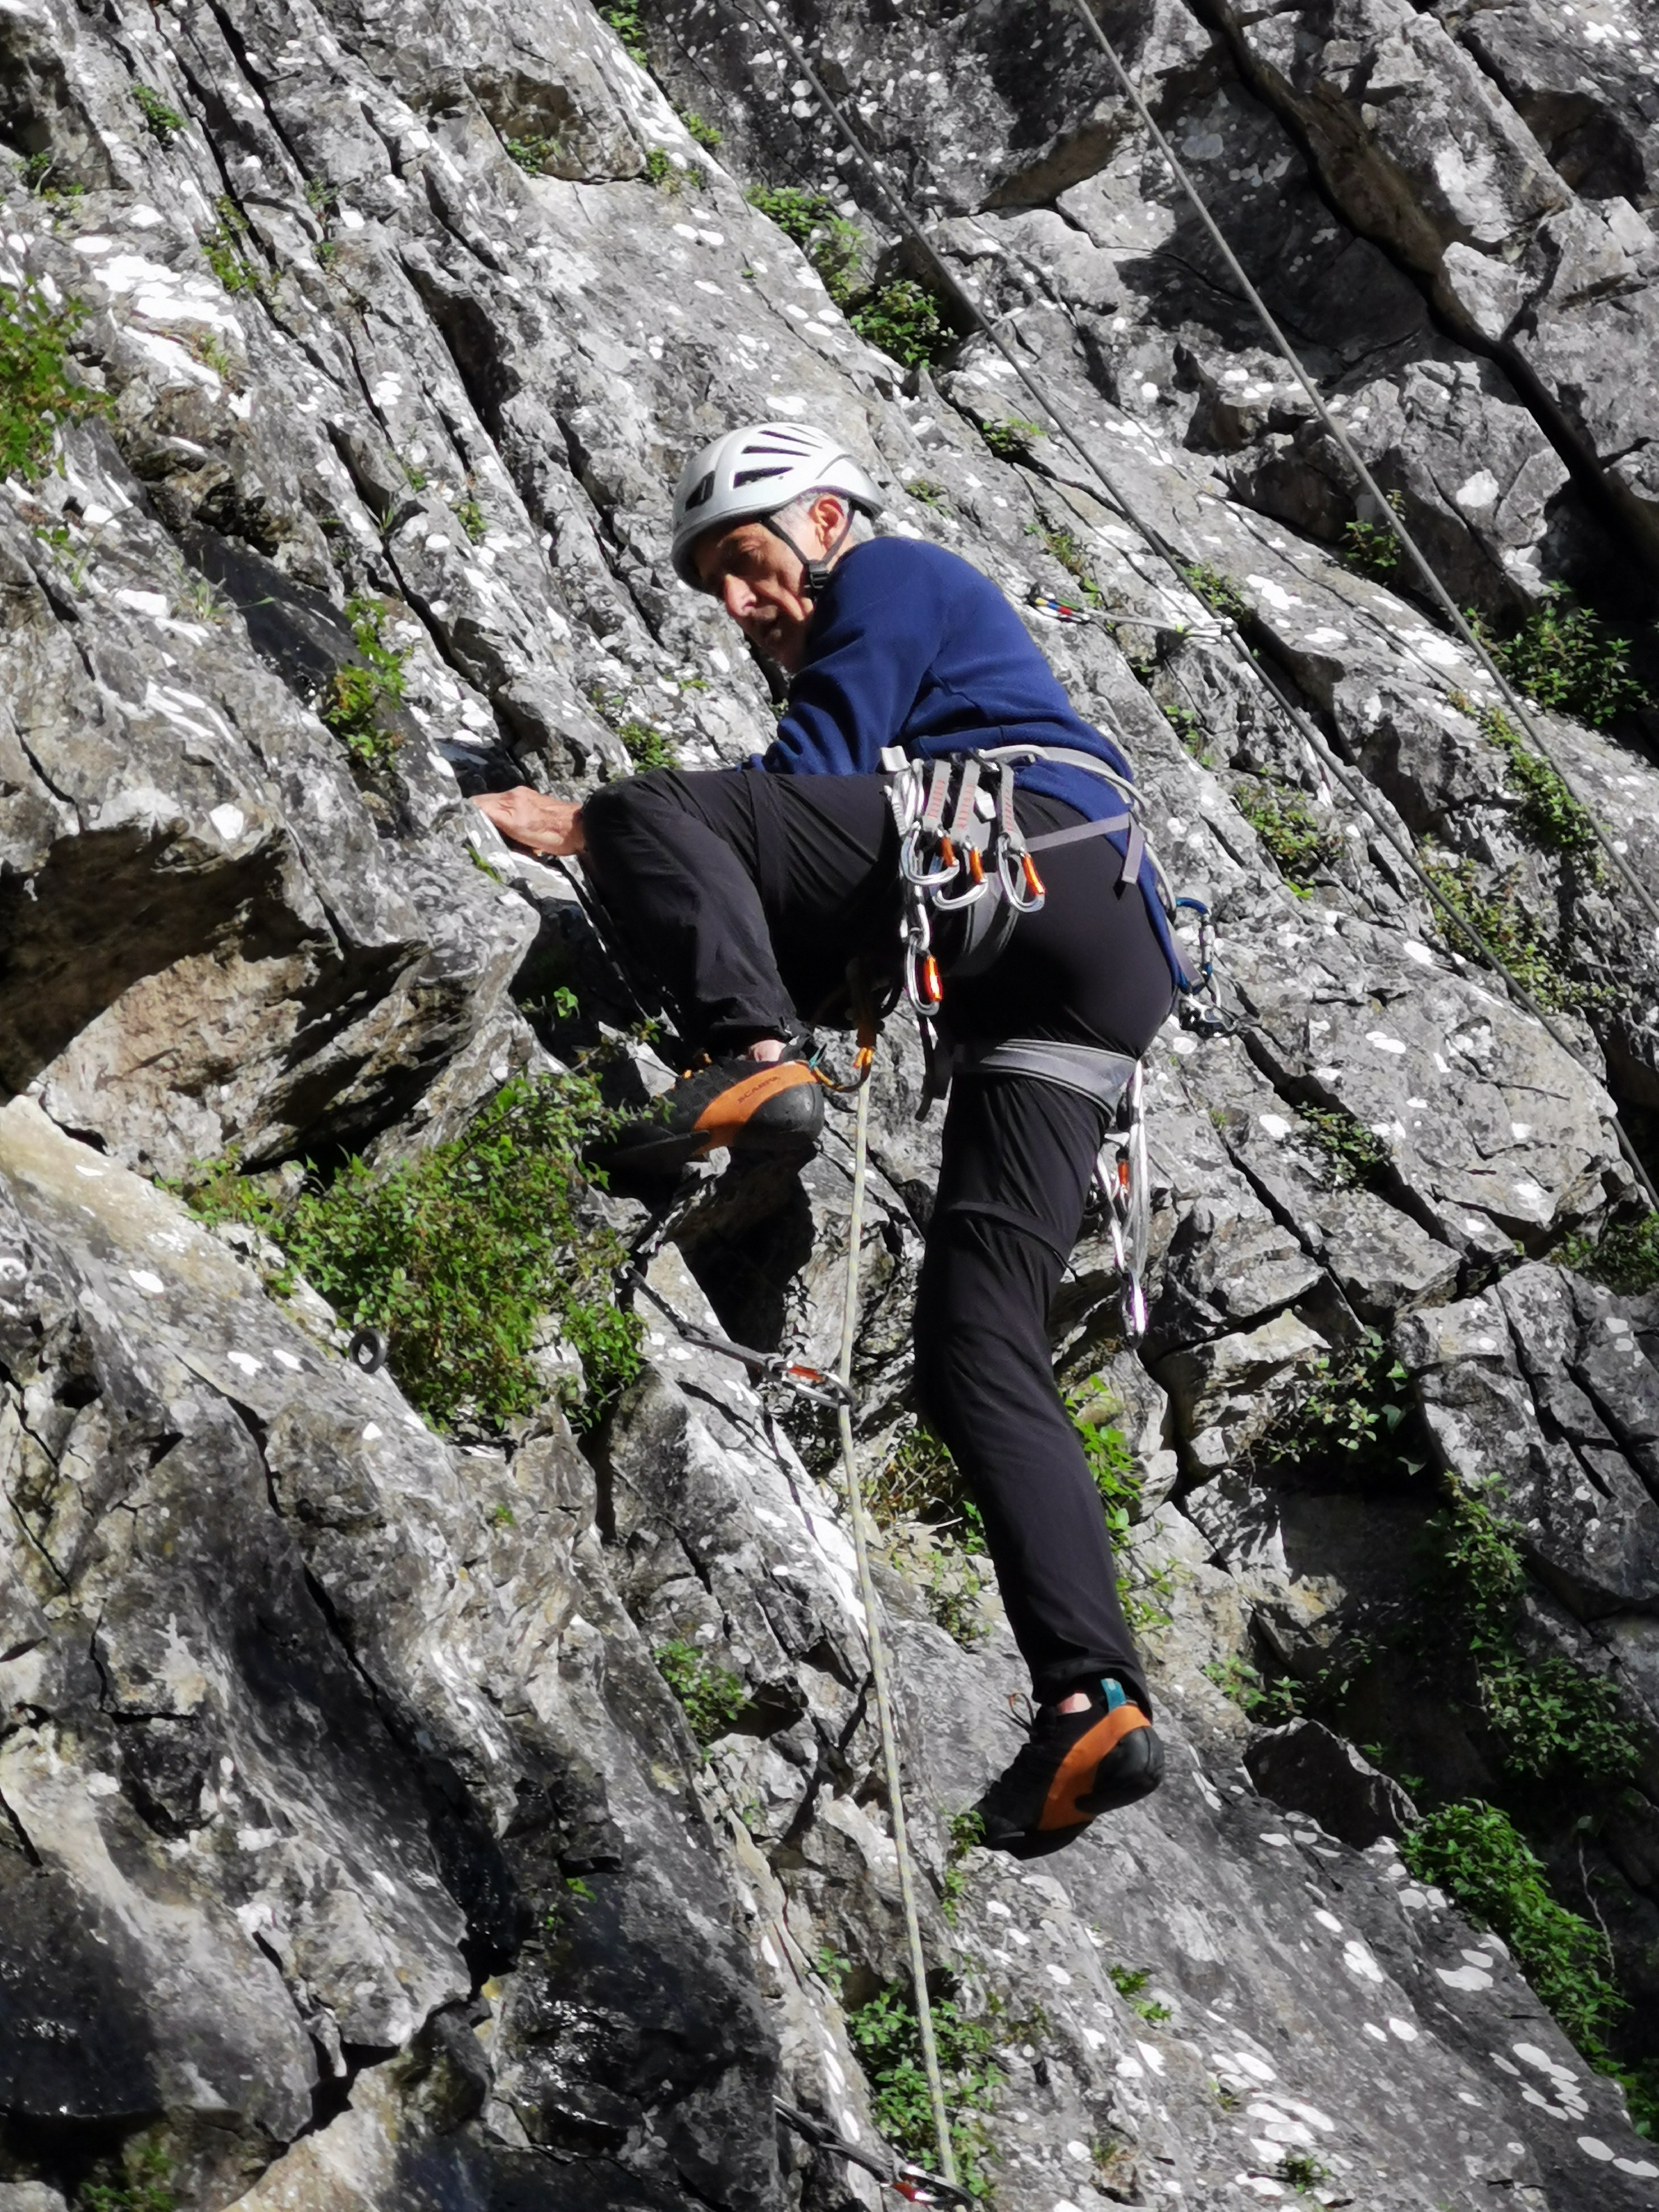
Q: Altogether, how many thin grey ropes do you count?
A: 2